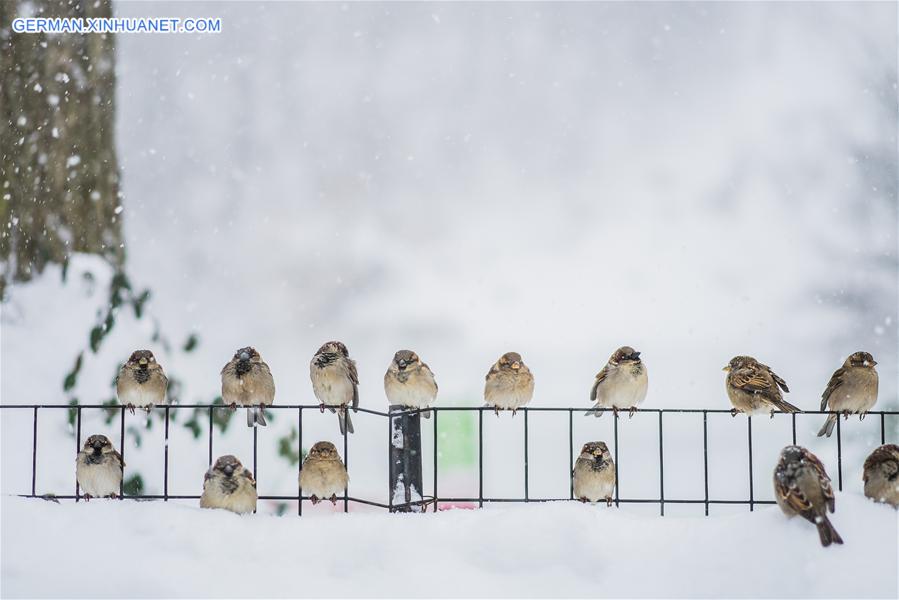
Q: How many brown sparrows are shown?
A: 14